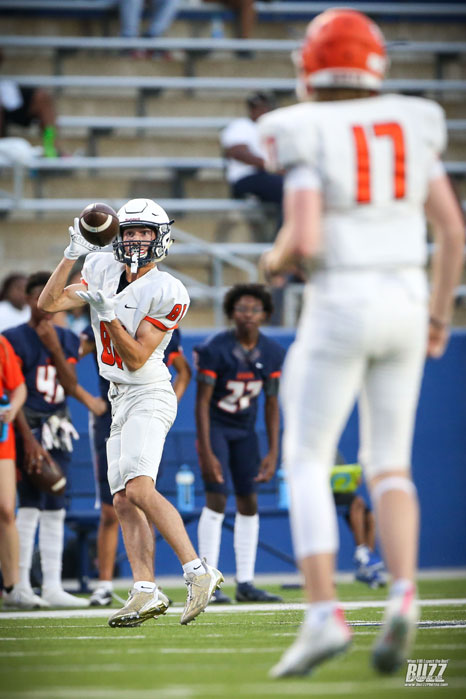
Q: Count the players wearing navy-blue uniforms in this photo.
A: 3